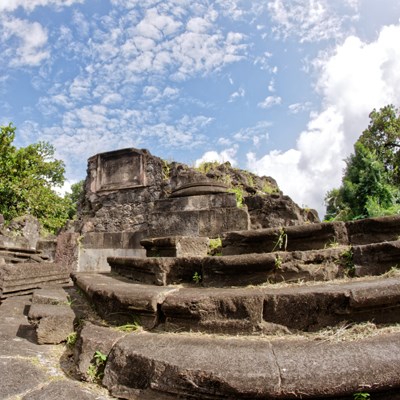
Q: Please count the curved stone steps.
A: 4